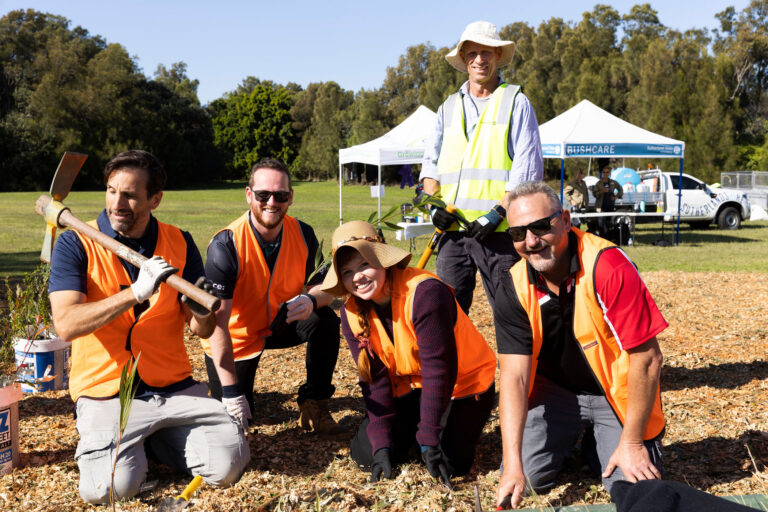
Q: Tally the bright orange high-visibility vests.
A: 4